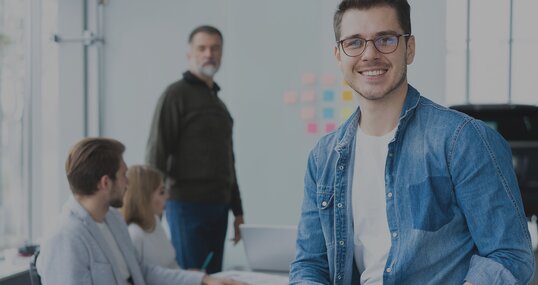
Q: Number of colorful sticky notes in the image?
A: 12